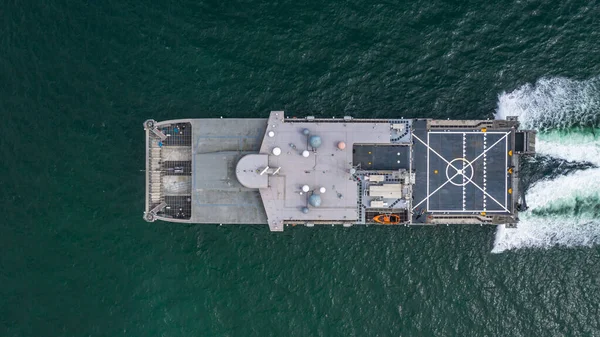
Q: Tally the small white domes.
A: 5